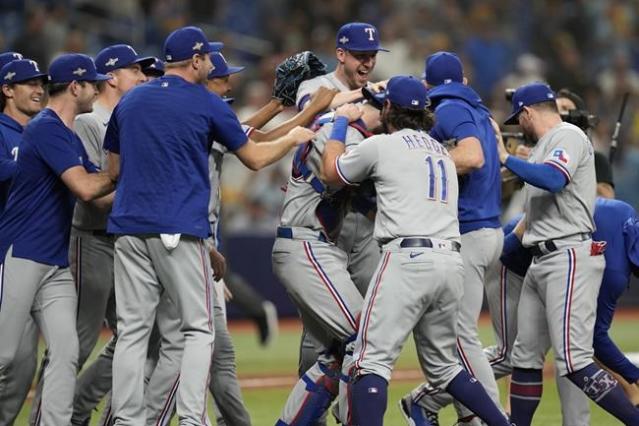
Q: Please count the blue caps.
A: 11